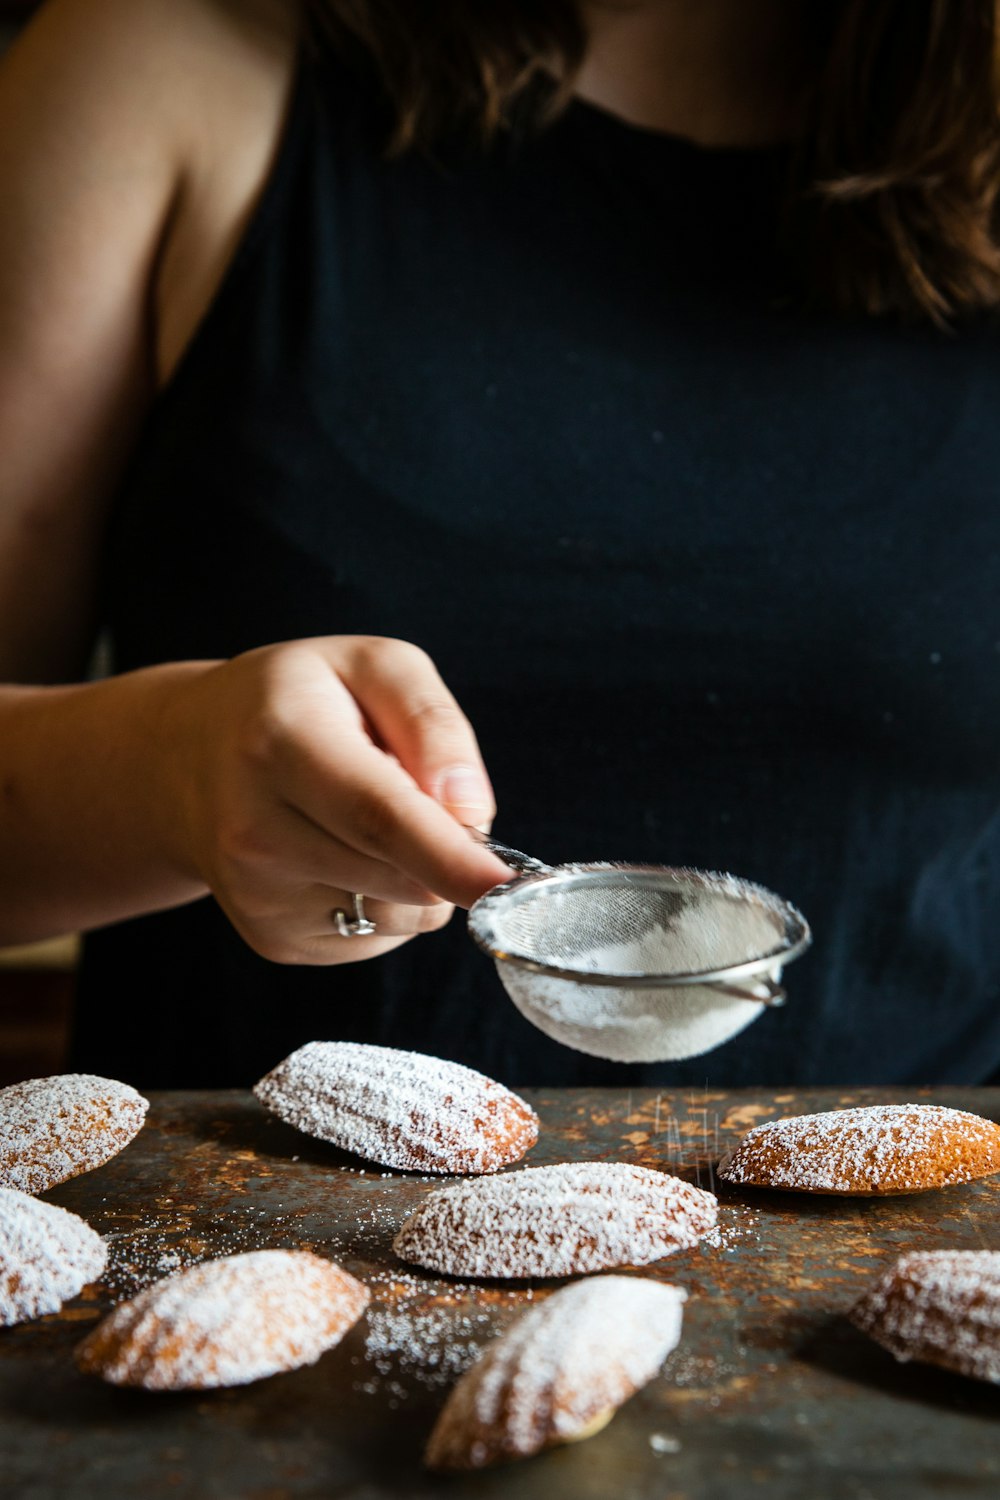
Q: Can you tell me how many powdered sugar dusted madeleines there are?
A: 8